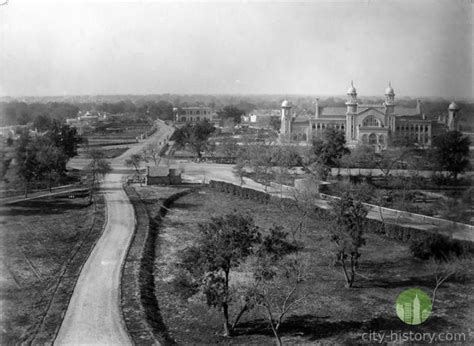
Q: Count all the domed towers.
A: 4